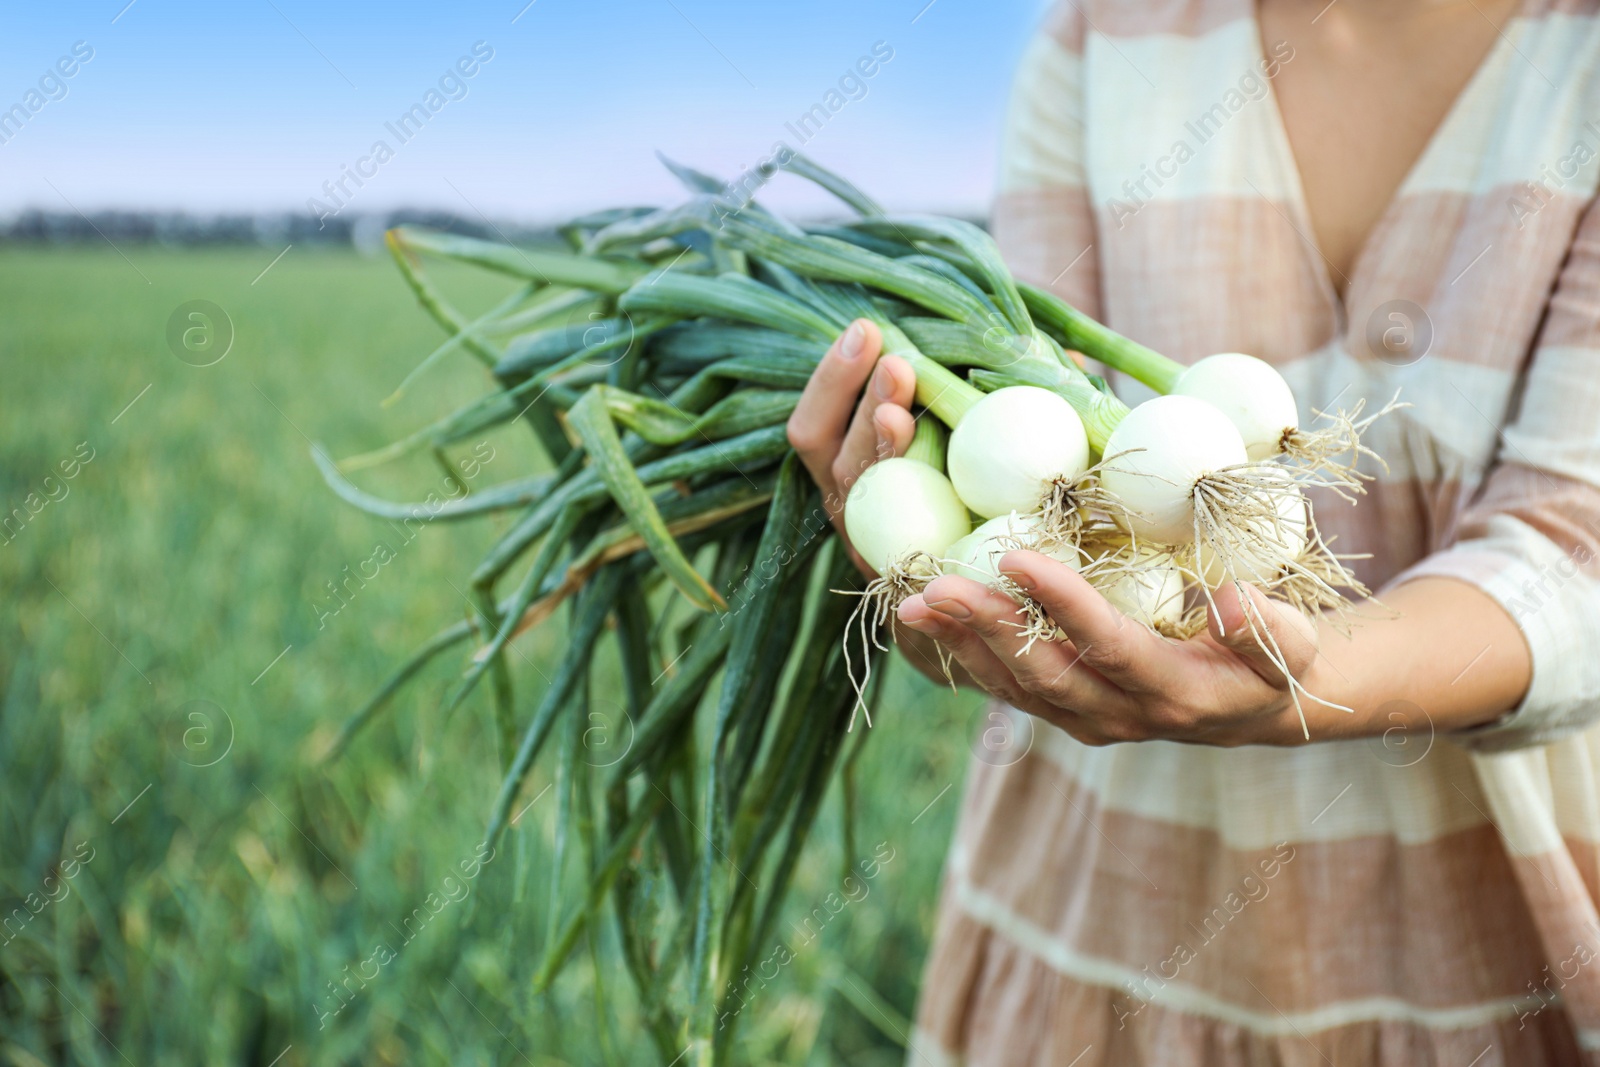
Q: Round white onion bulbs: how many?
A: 7